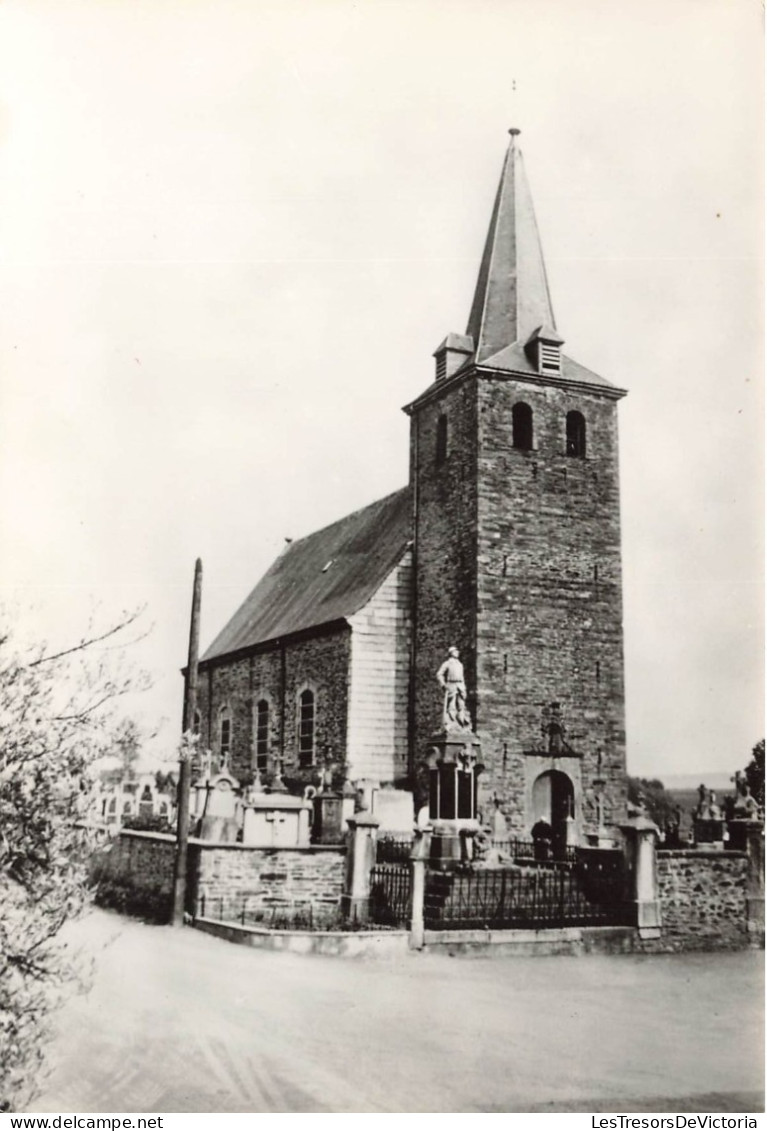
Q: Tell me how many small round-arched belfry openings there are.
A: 3